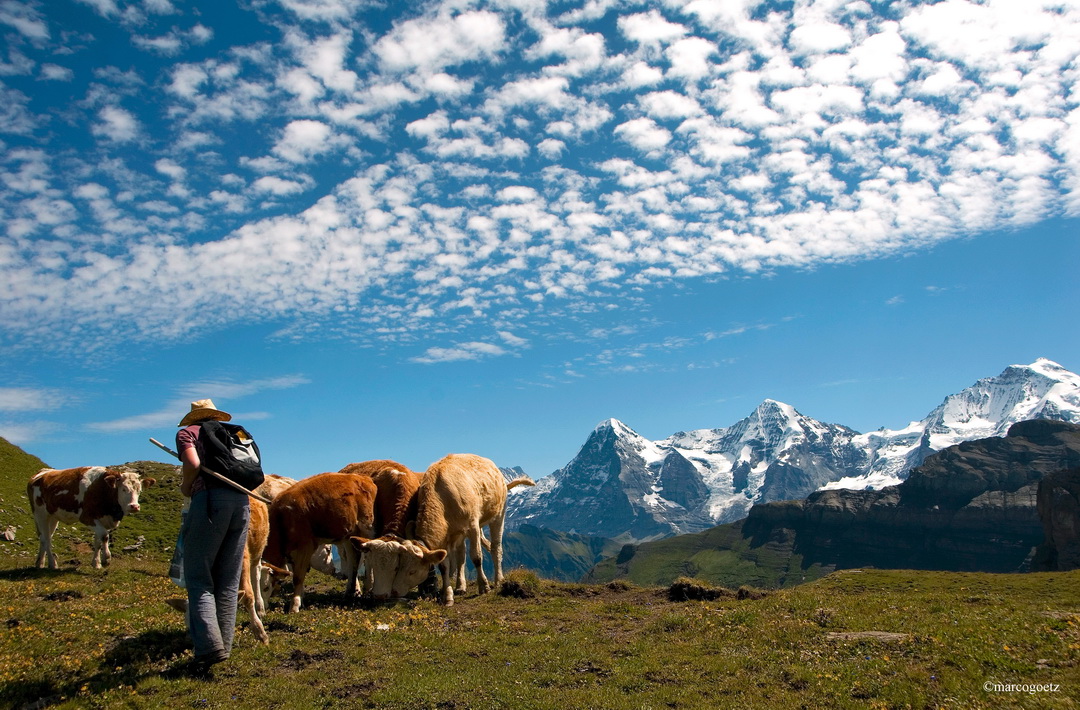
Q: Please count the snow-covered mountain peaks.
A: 3